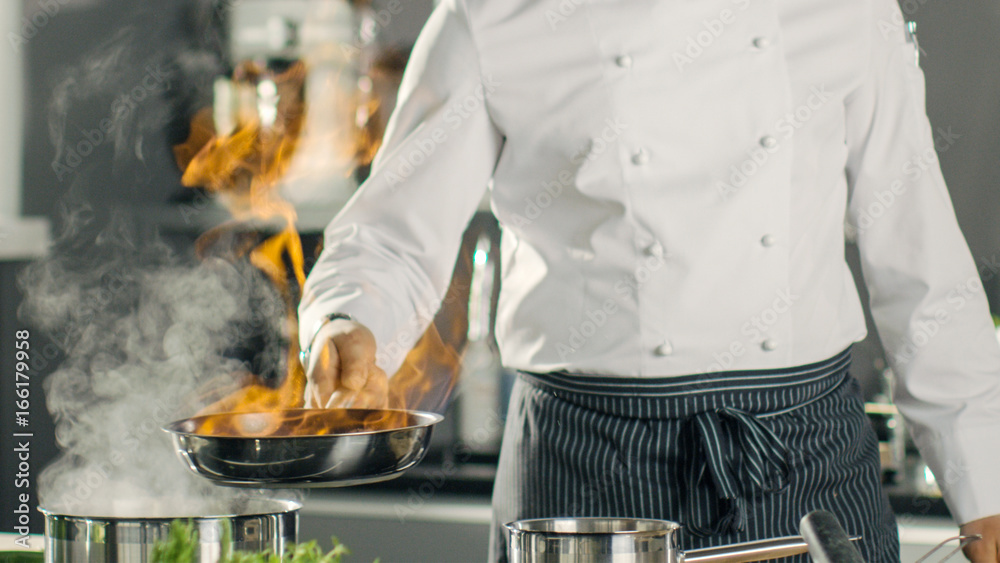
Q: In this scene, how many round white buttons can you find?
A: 8